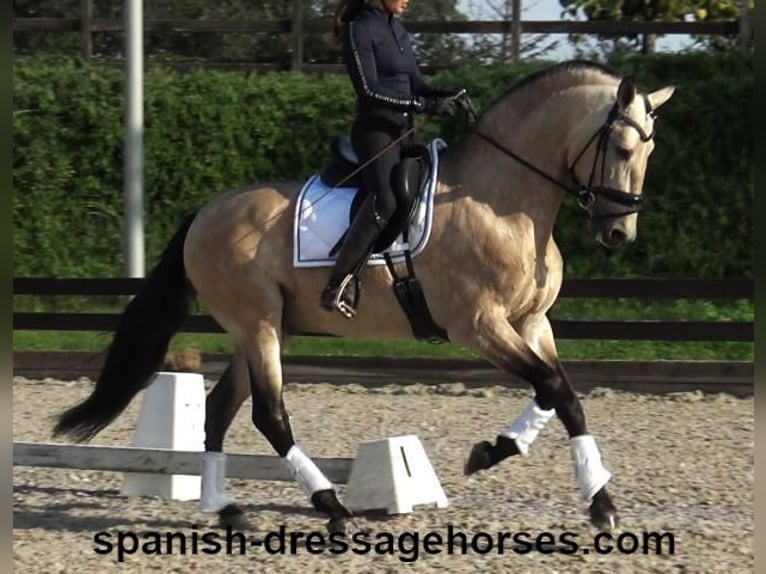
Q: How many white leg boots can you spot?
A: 4